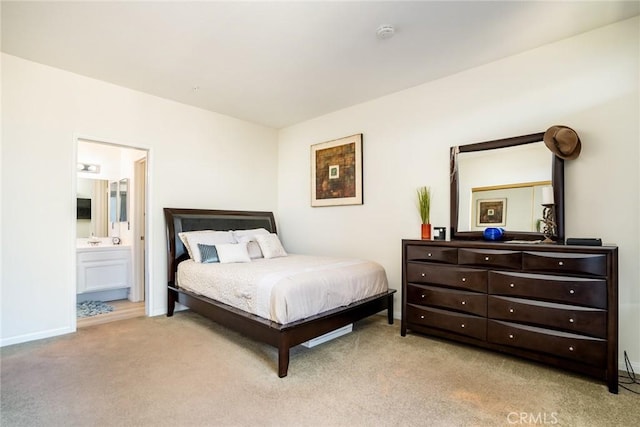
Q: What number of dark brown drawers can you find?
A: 9